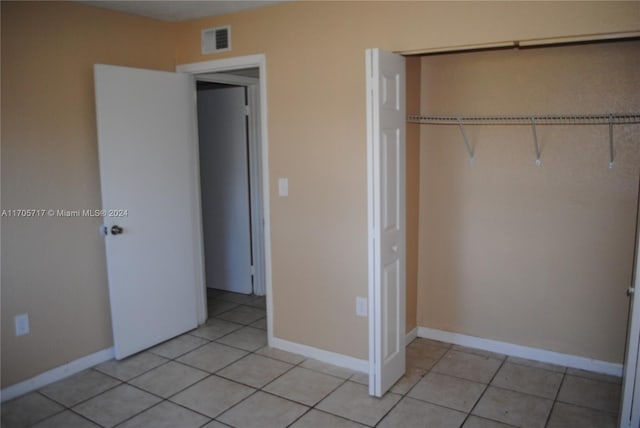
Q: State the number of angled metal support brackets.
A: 3